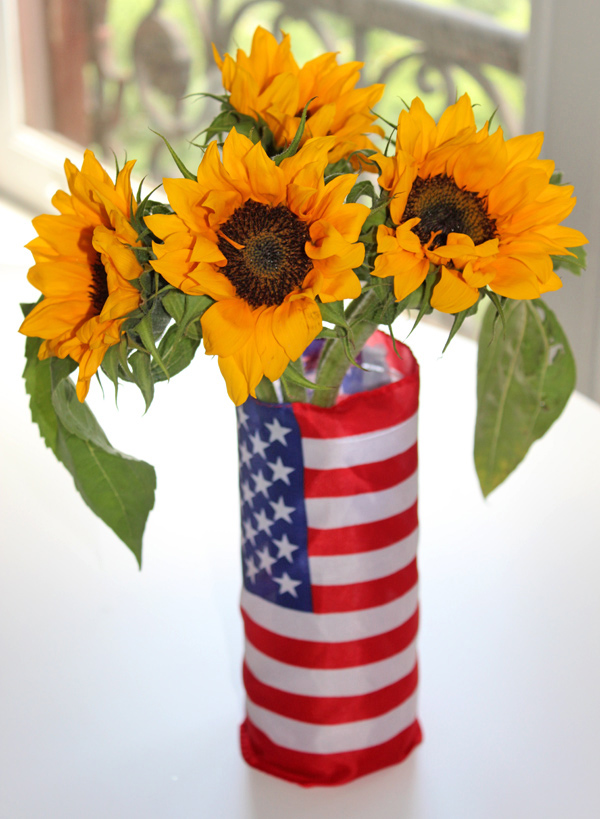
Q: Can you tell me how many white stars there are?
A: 14